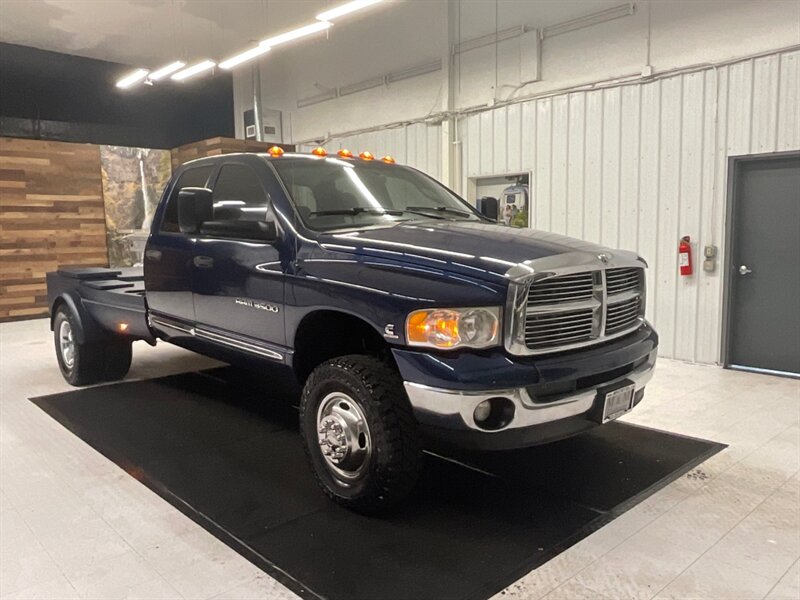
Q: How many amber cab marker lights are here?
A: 5